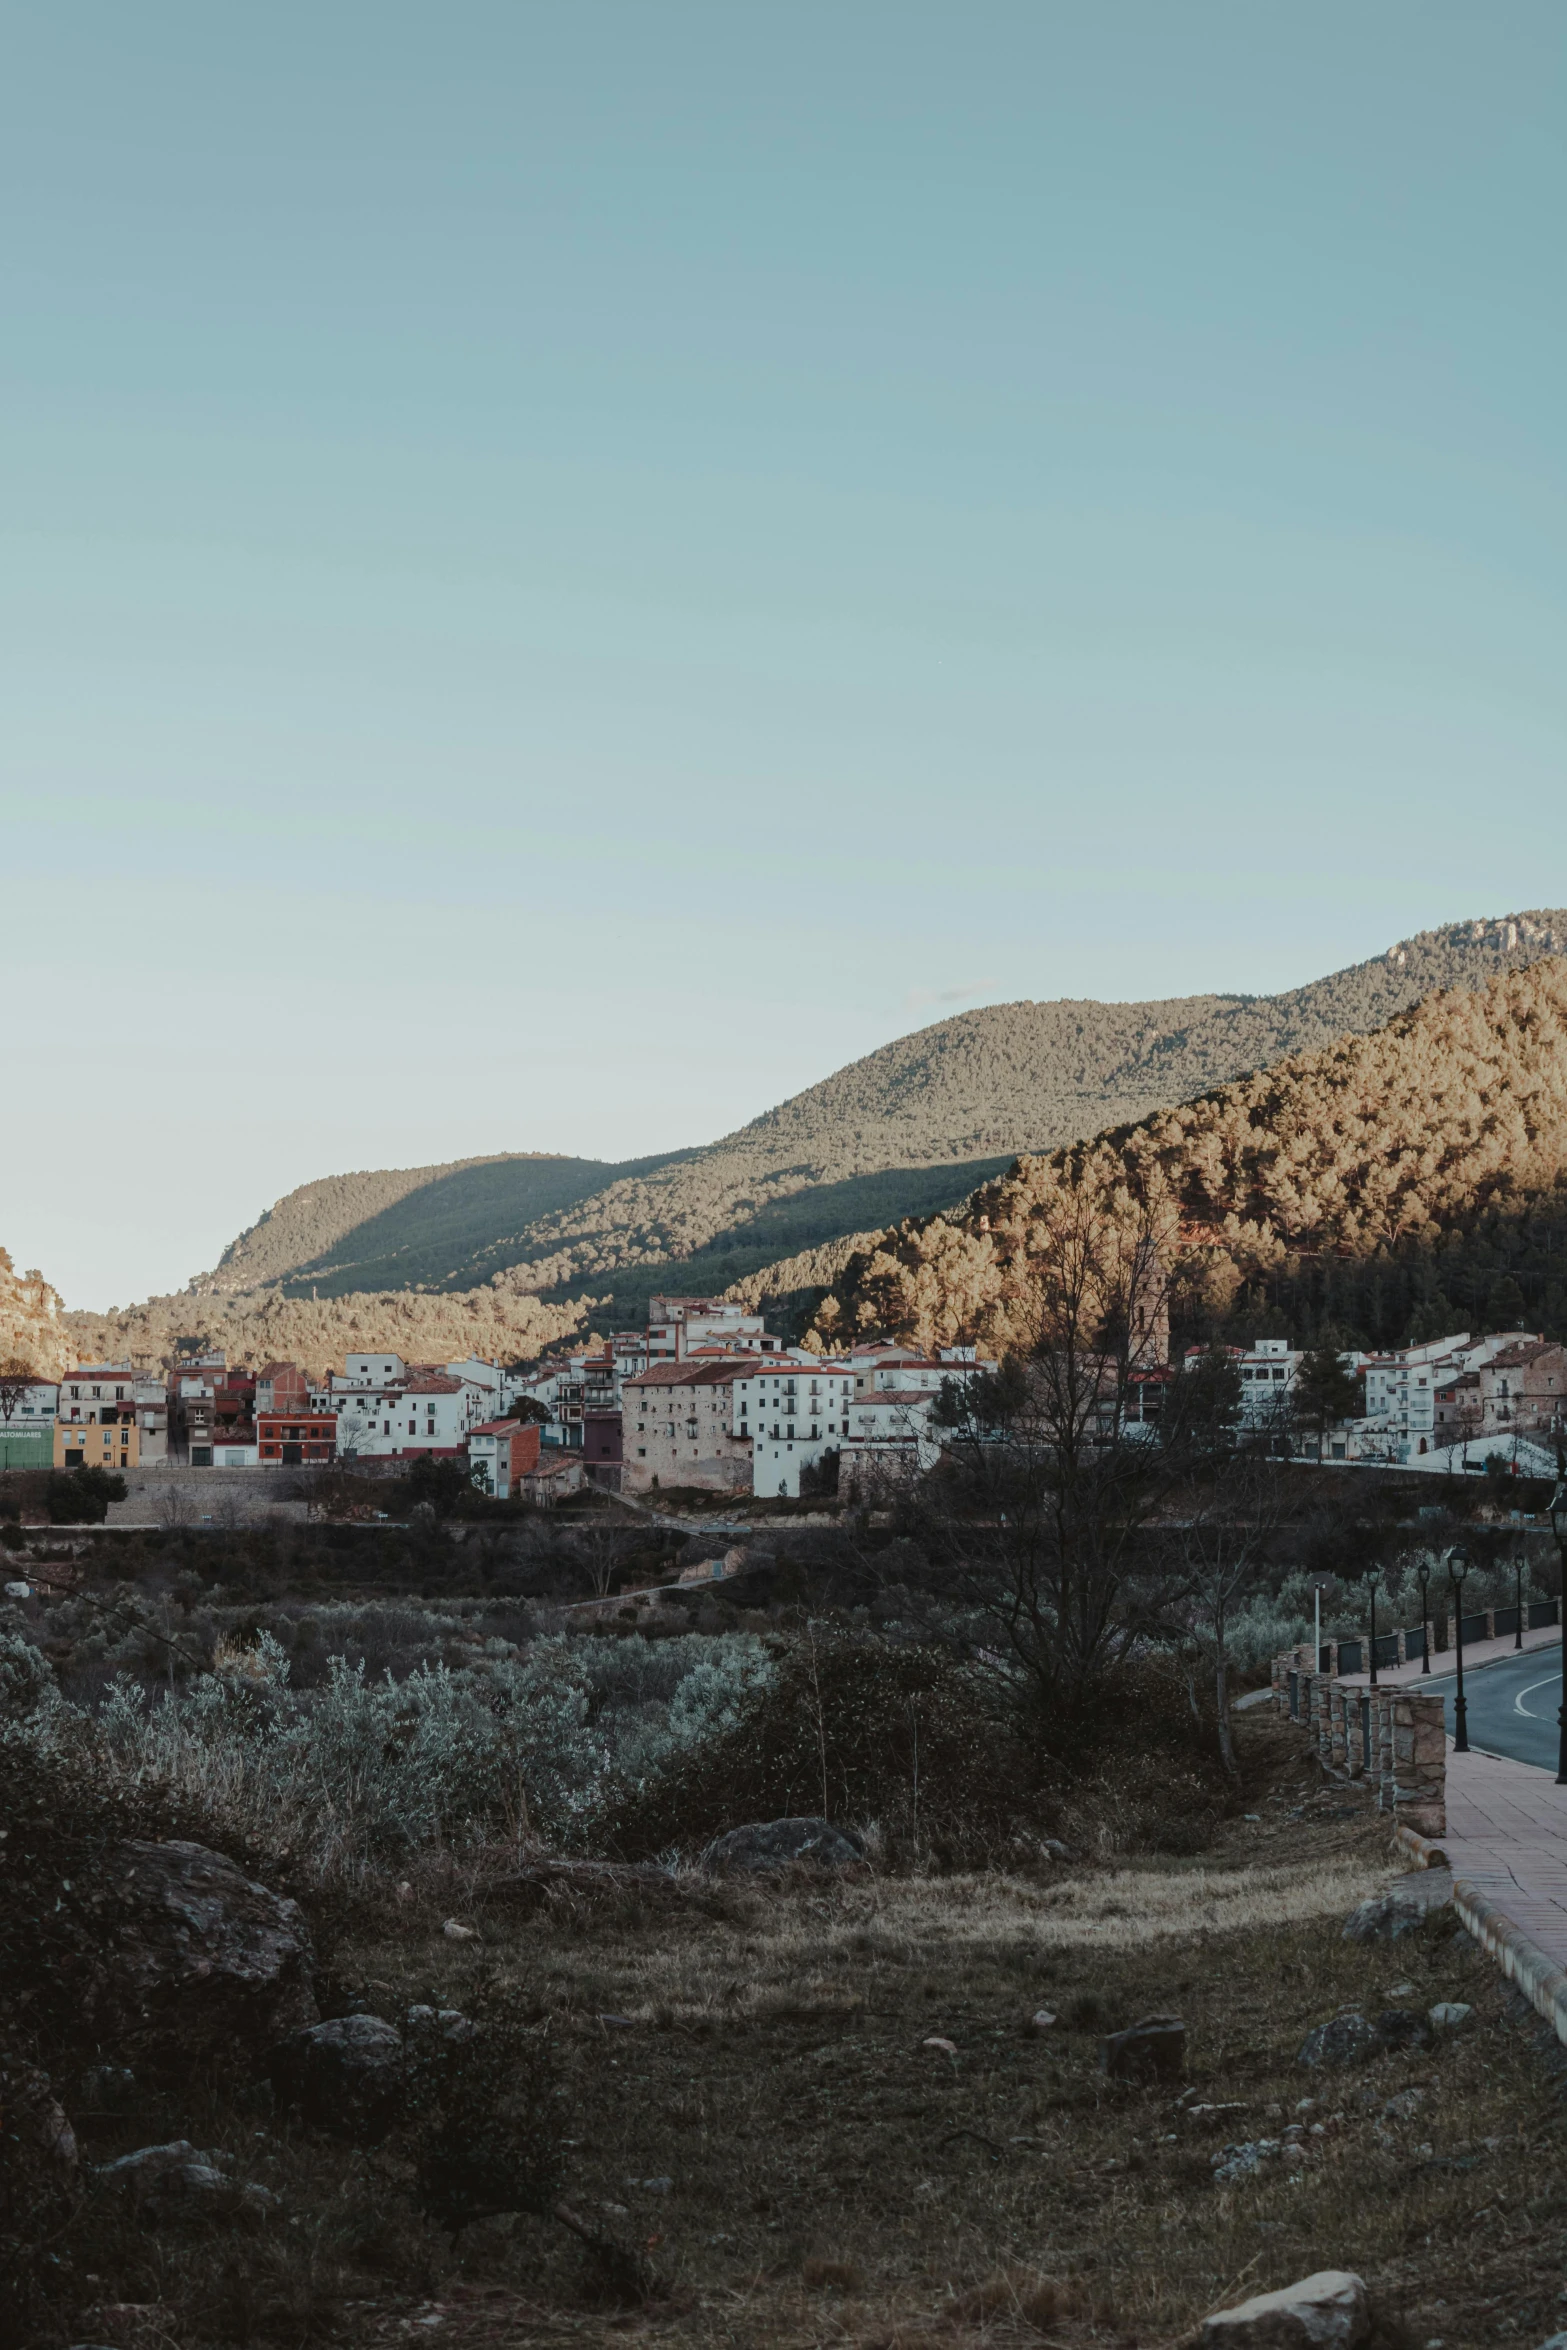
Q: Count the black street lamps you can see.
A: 5